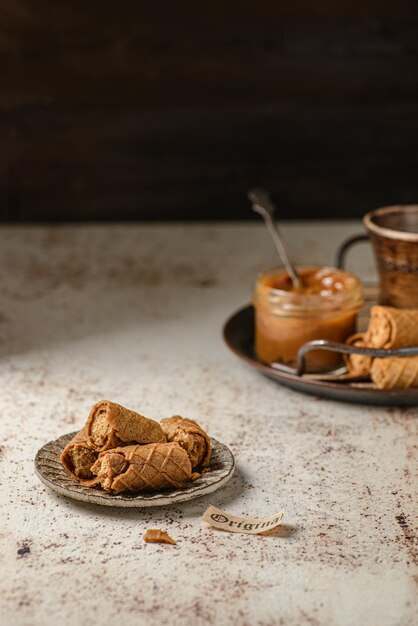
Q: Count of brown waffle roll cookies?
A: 7